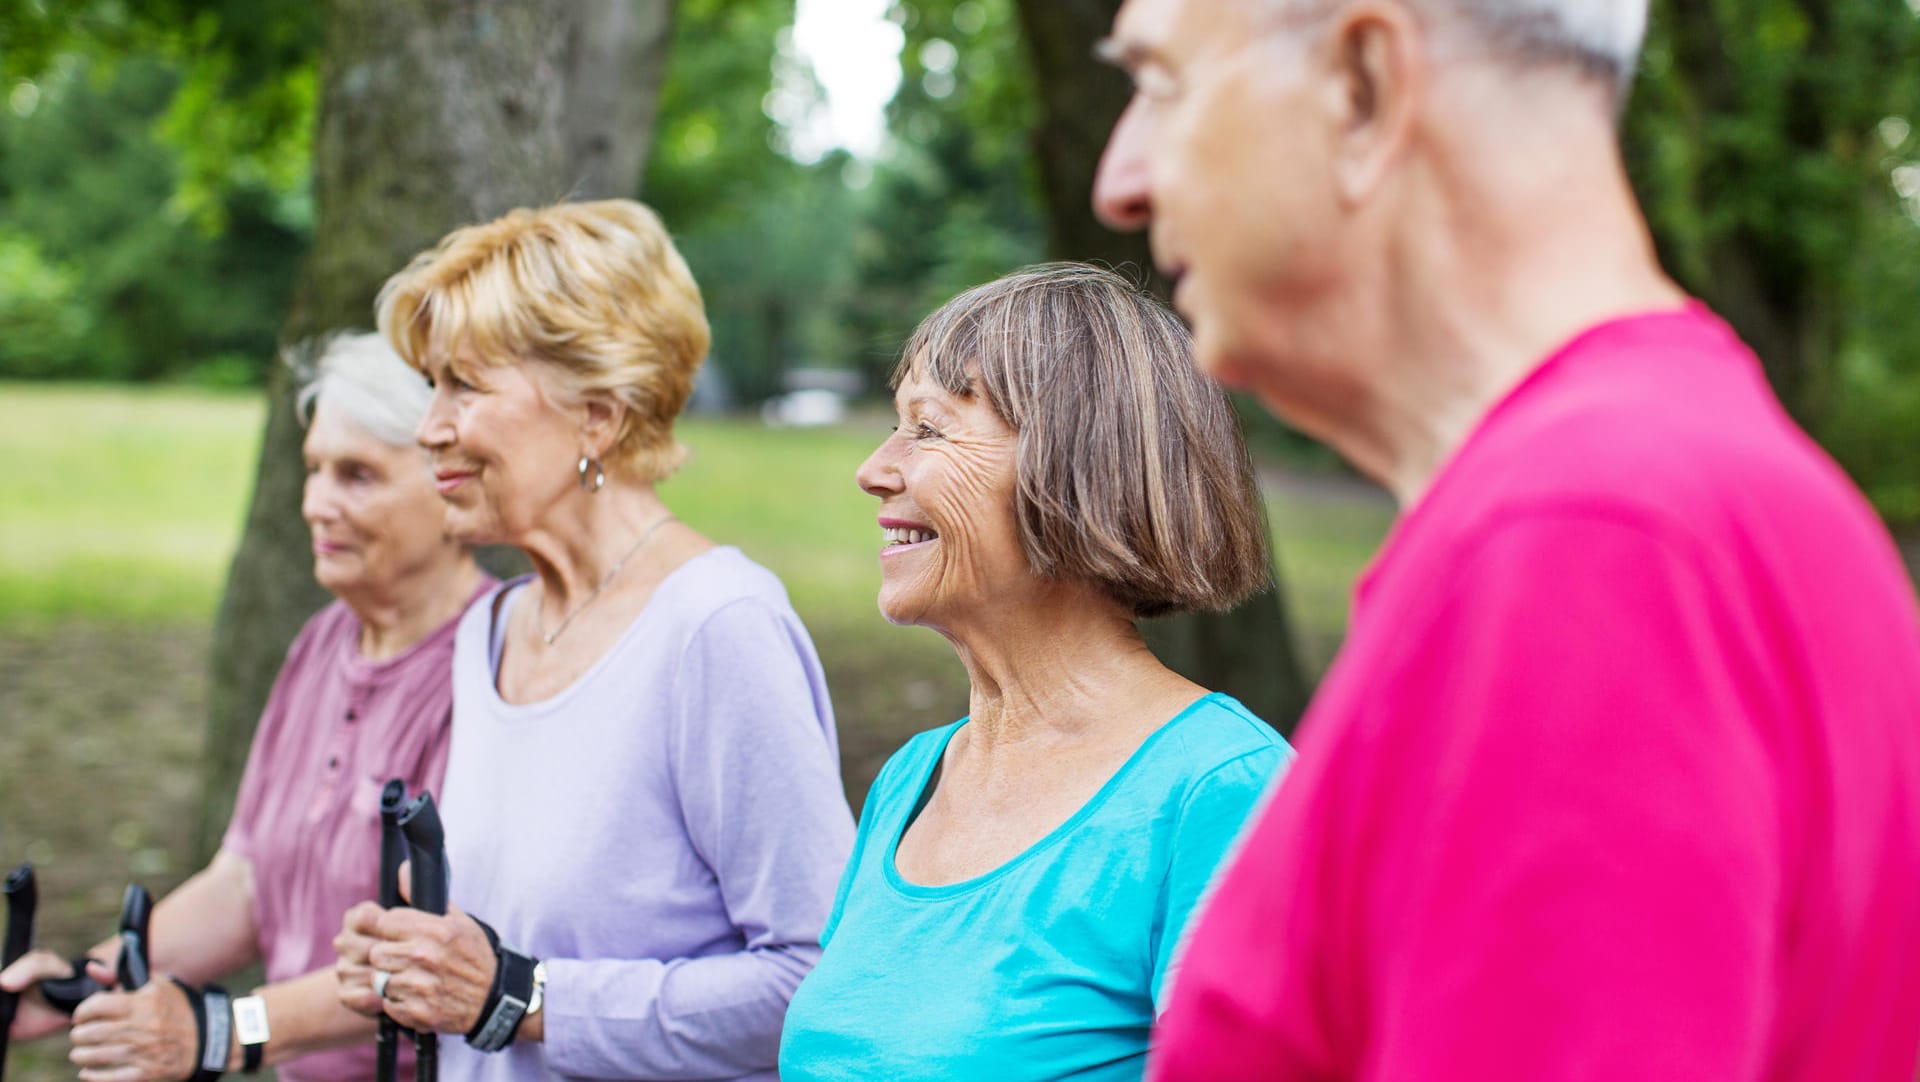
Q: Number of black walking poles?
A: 4